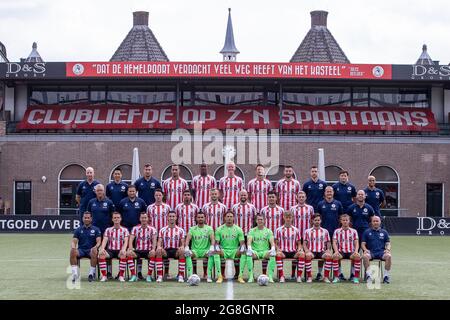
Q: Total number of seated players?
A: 9